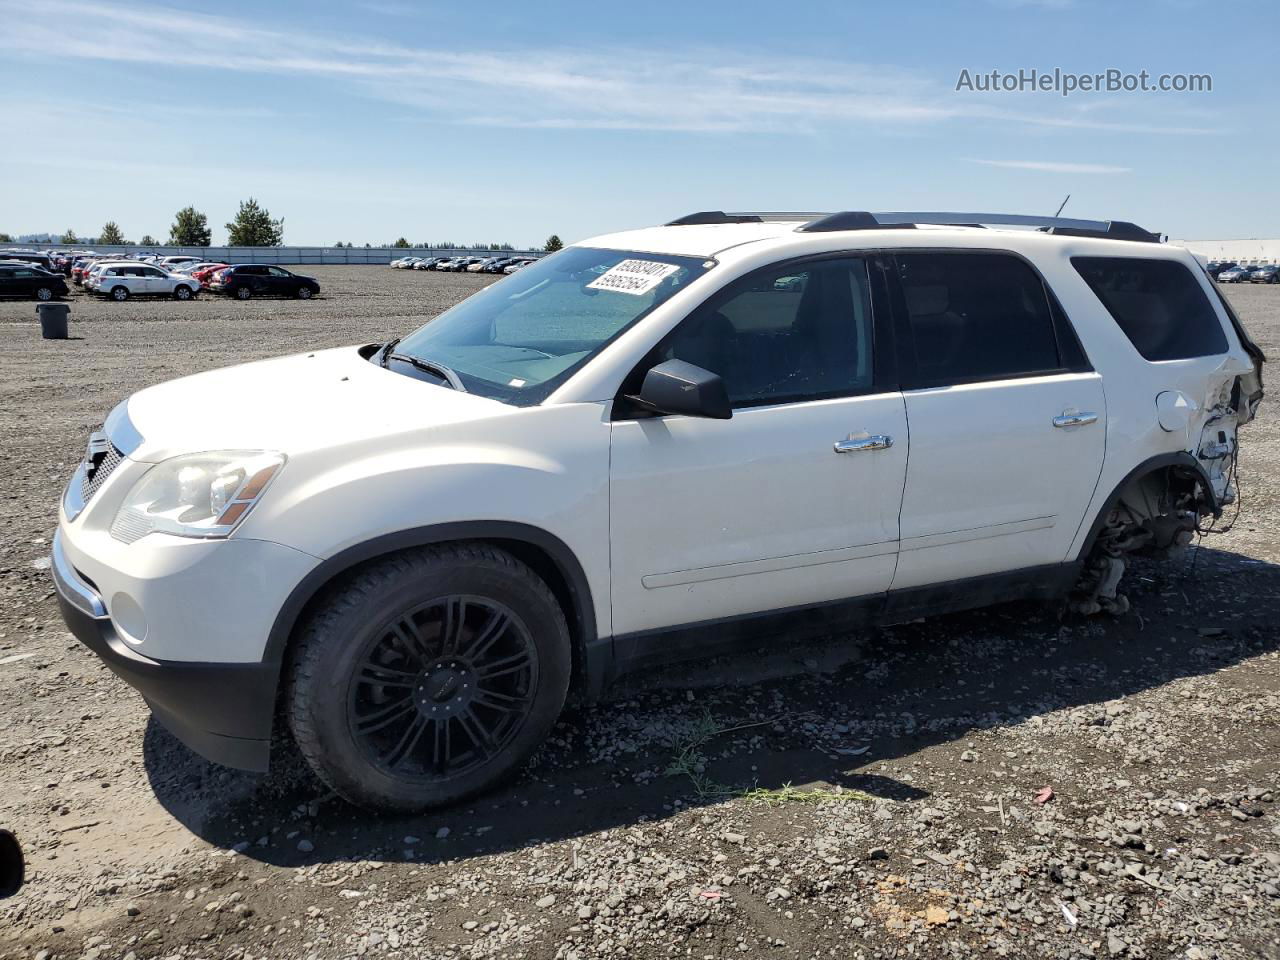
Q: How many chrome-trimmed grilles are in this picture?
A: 1